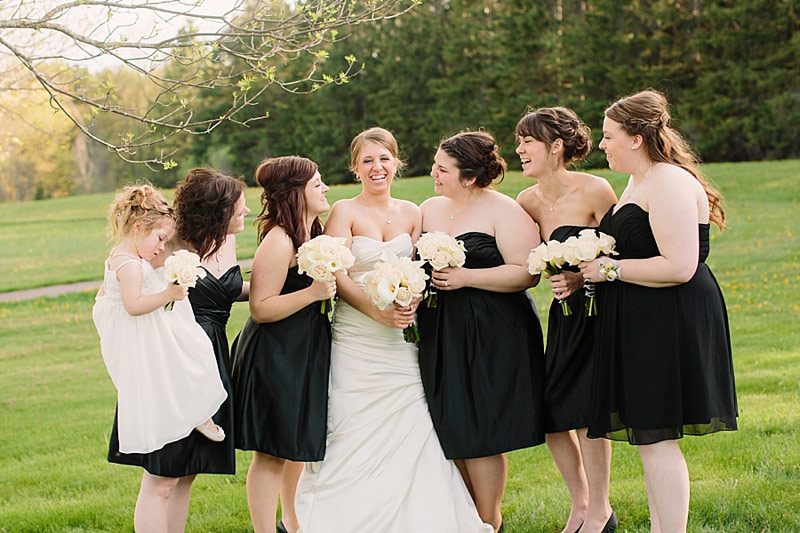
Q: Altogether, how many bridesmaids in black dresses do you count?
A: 5